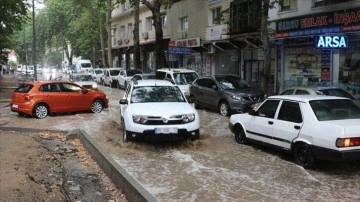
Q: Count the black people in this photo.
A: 0